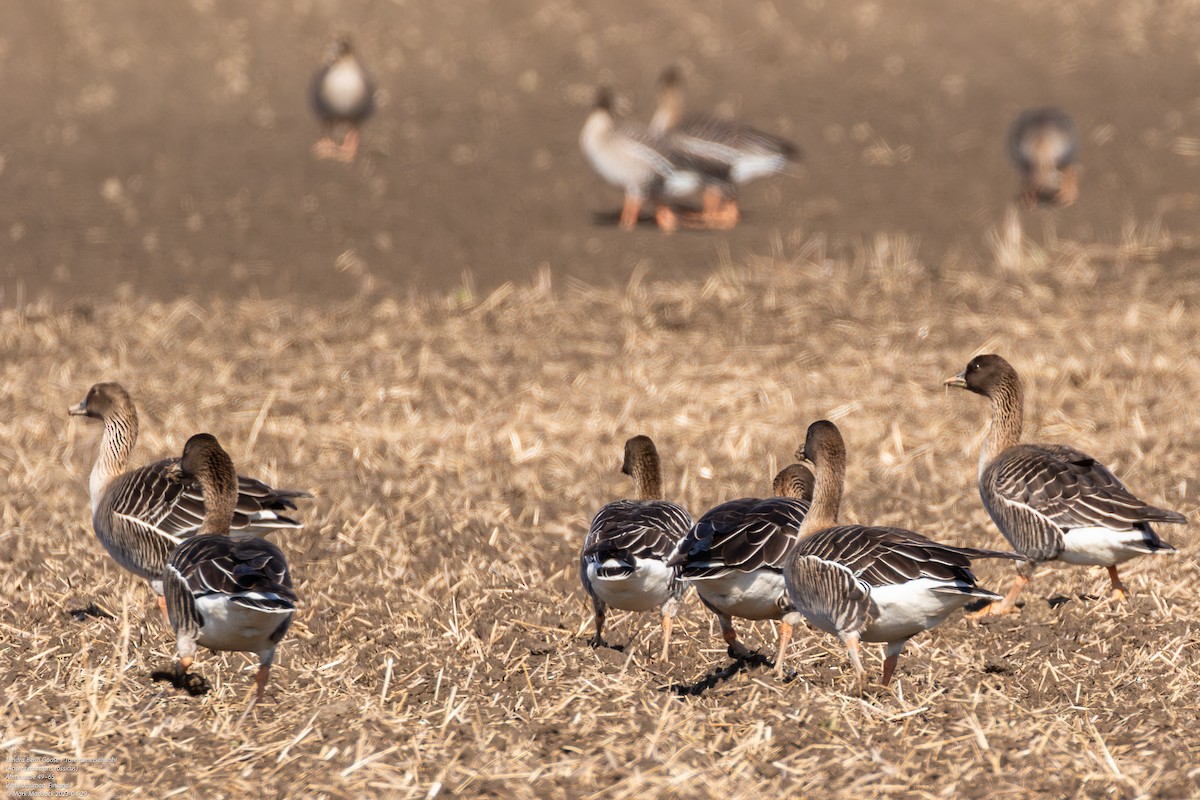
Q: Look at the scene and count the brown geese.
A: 10